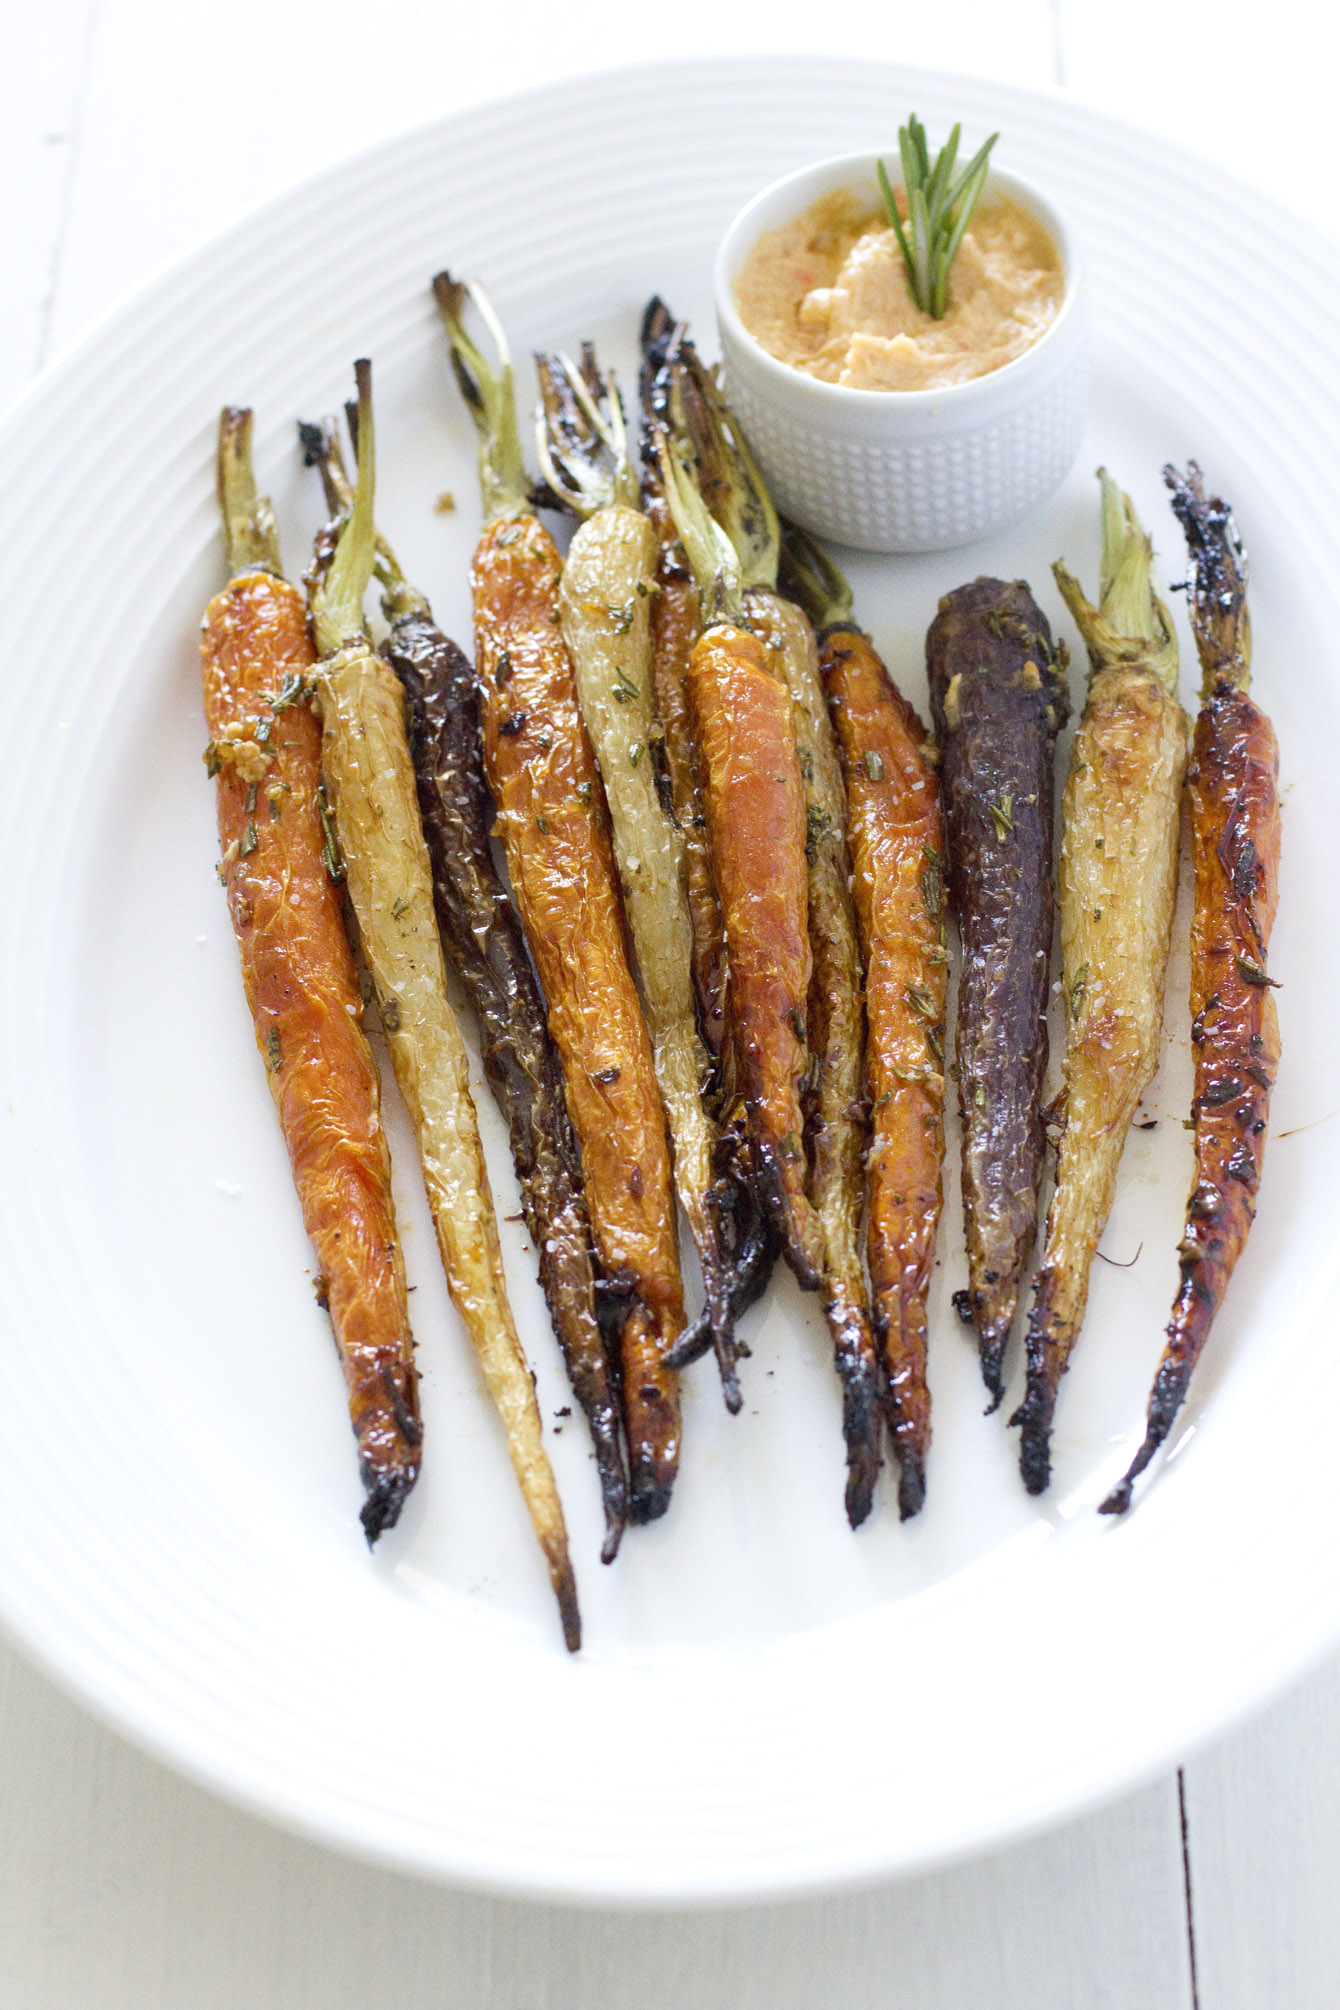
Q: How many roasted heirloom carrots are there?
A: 12